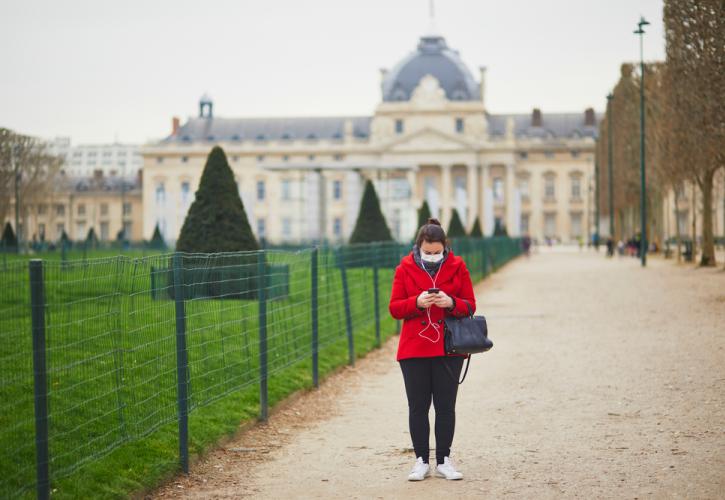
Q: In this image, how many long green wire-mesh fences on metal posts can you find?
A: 1